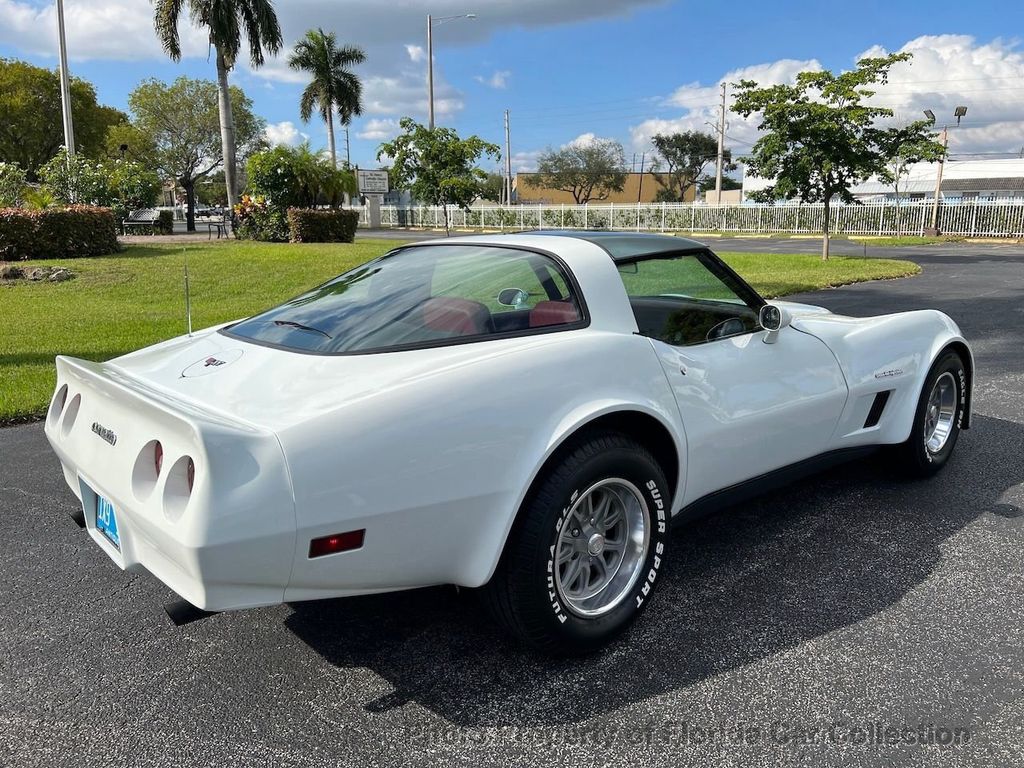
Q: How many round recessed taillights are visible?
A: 4